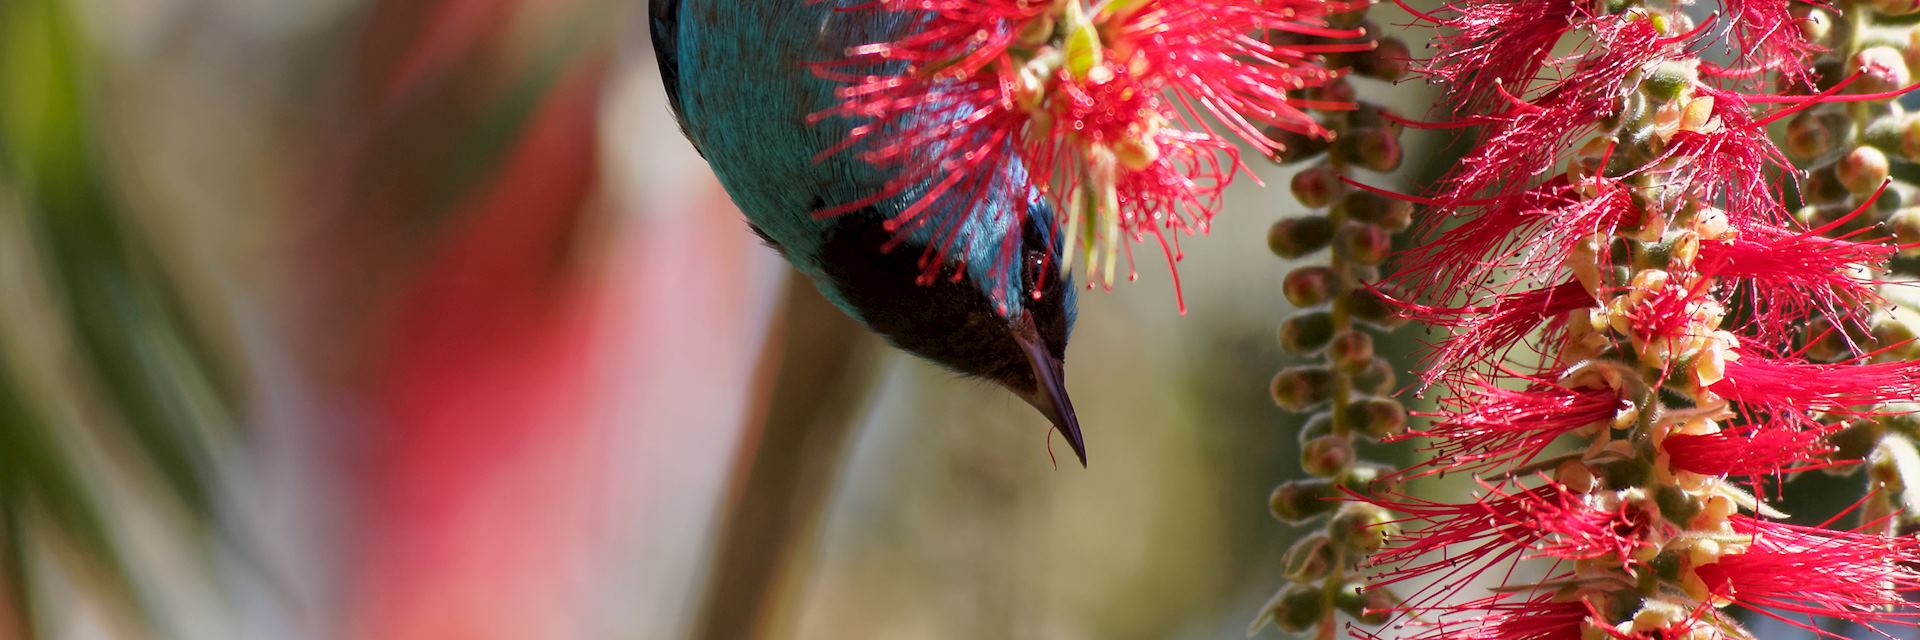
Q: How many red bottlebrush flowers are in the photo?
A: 2